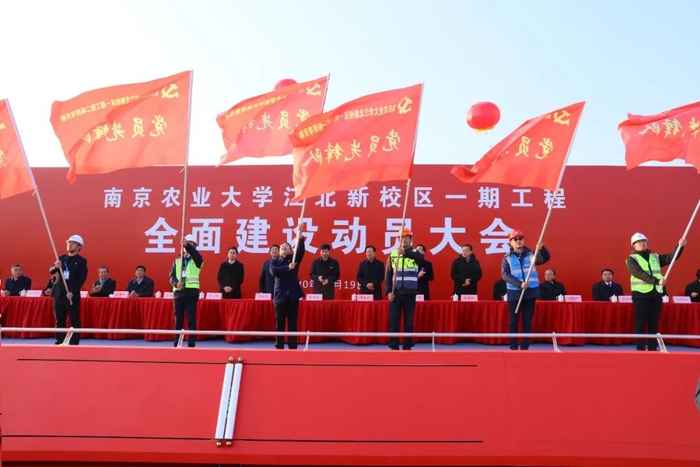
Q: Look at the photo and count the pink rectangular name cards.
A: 13